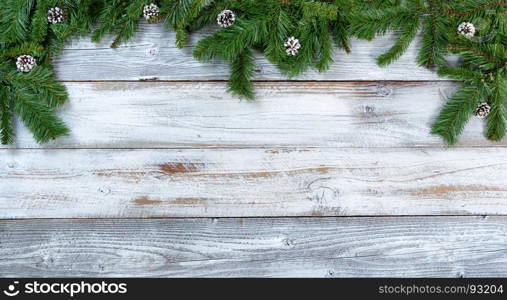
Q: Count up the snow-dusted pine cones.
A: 7